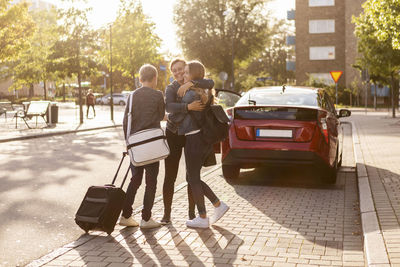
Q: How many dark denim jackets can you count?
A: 2